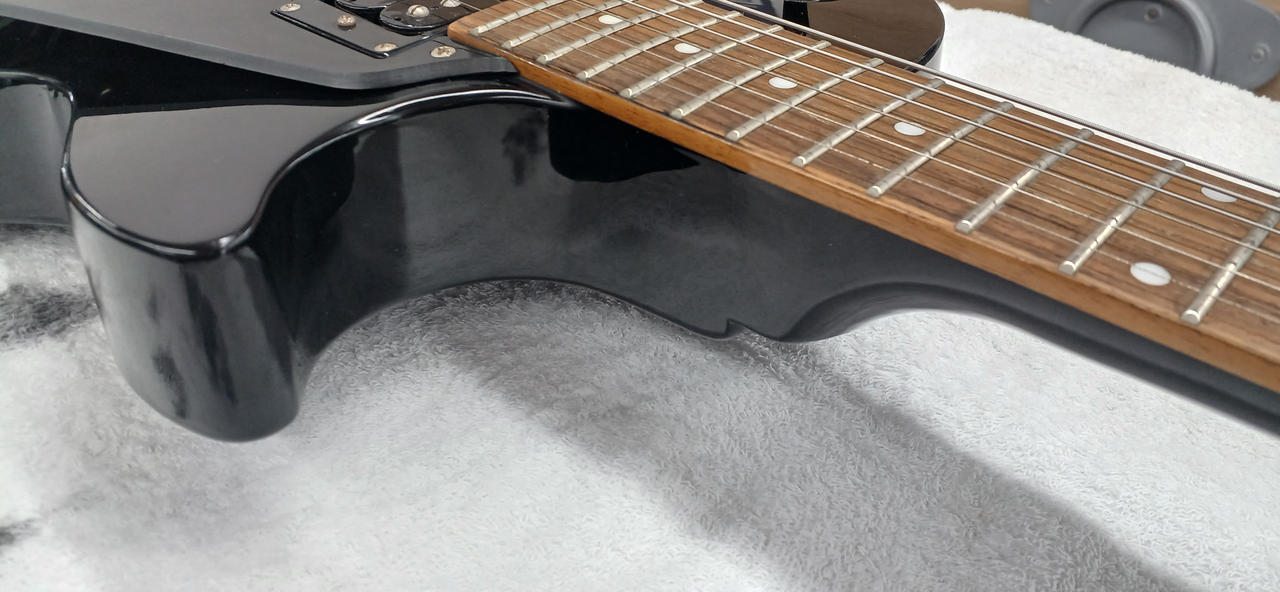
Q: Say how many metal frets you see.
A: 12